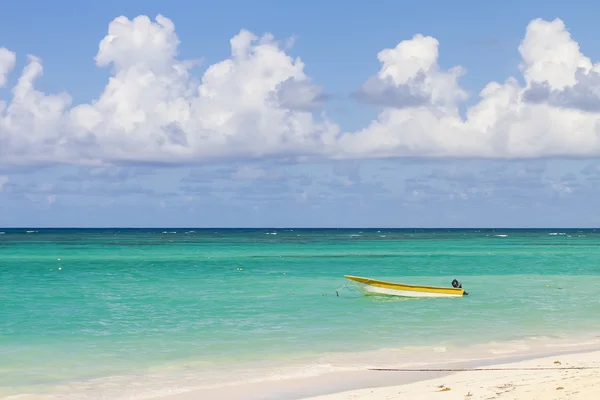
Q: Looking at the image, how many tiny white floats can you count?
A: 2